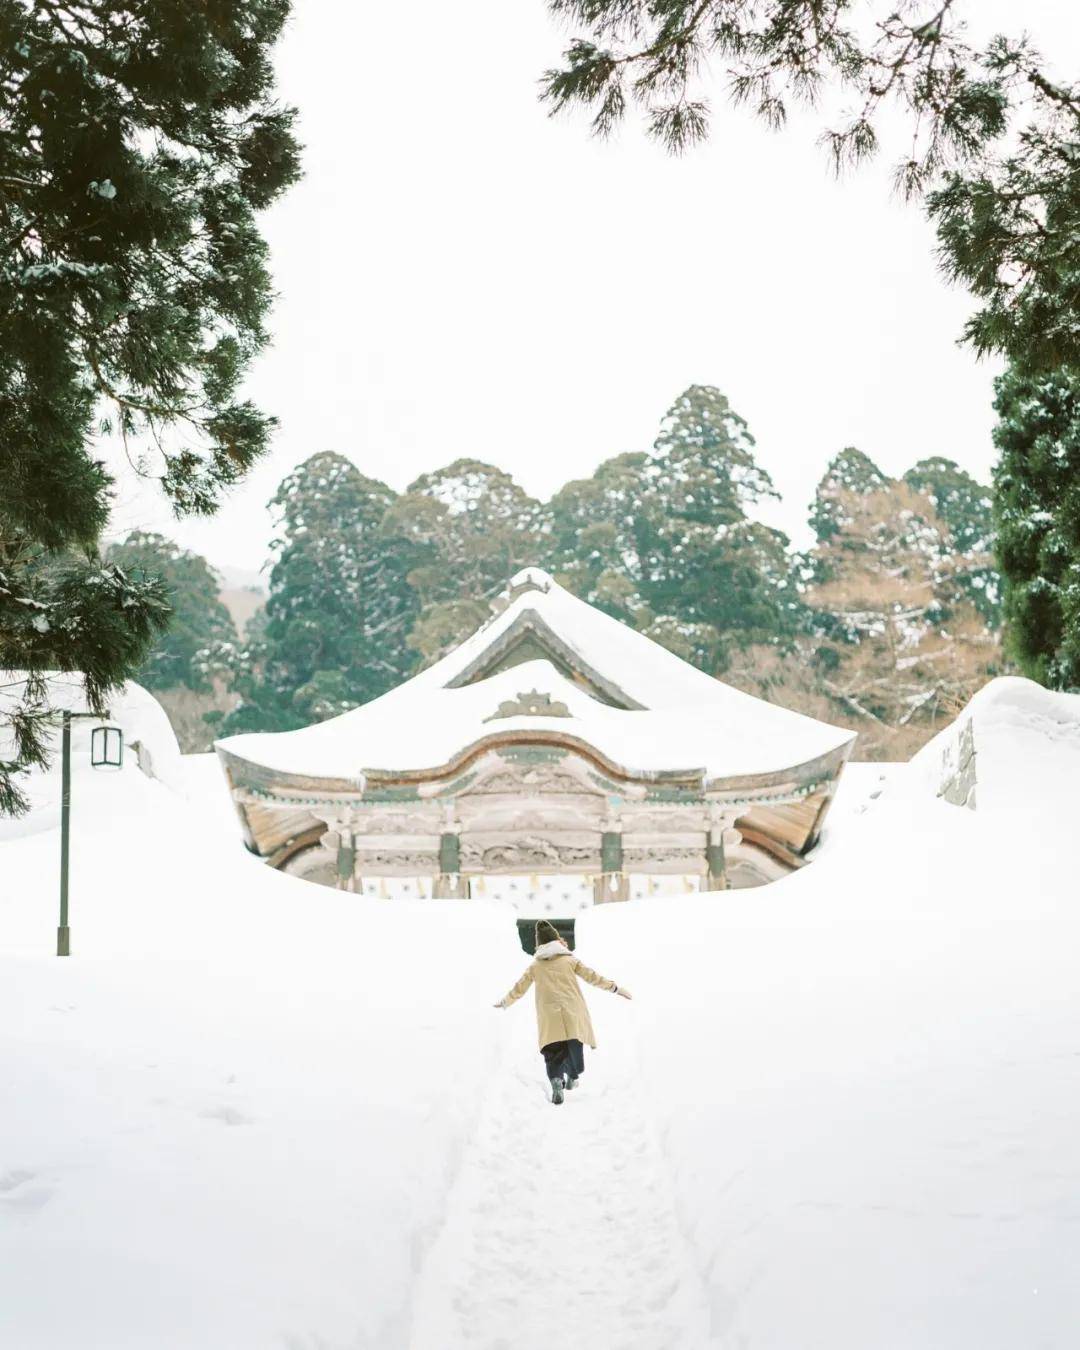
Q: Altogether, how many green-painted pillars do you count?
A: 4